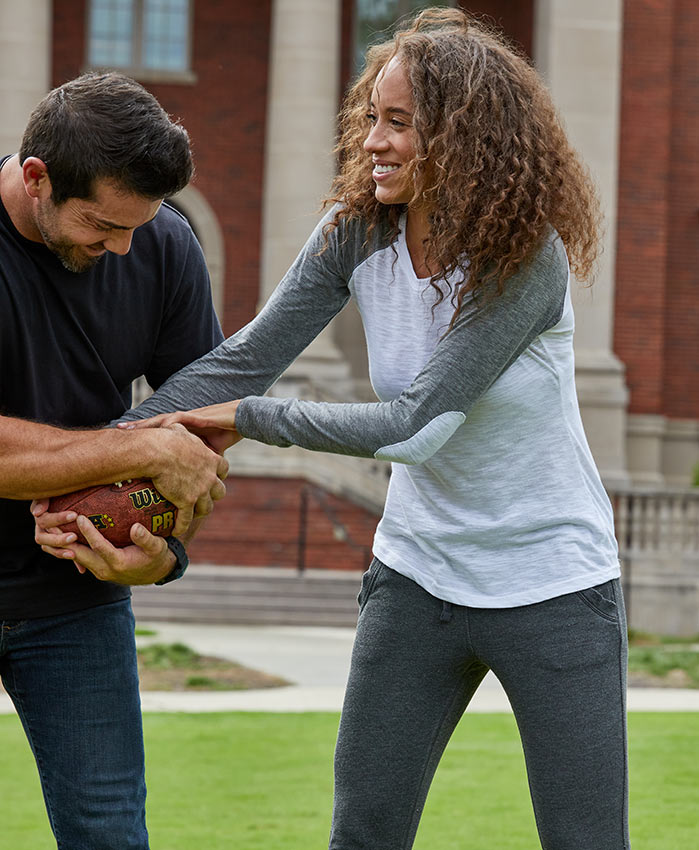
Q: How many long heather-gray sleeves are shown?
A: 2